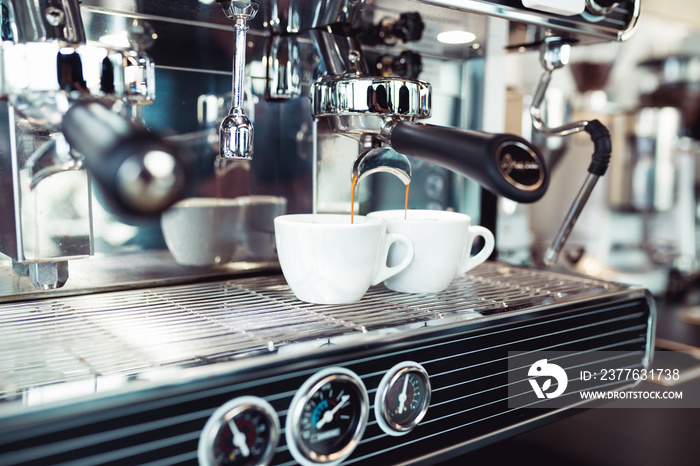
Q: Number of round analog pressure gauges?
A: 3